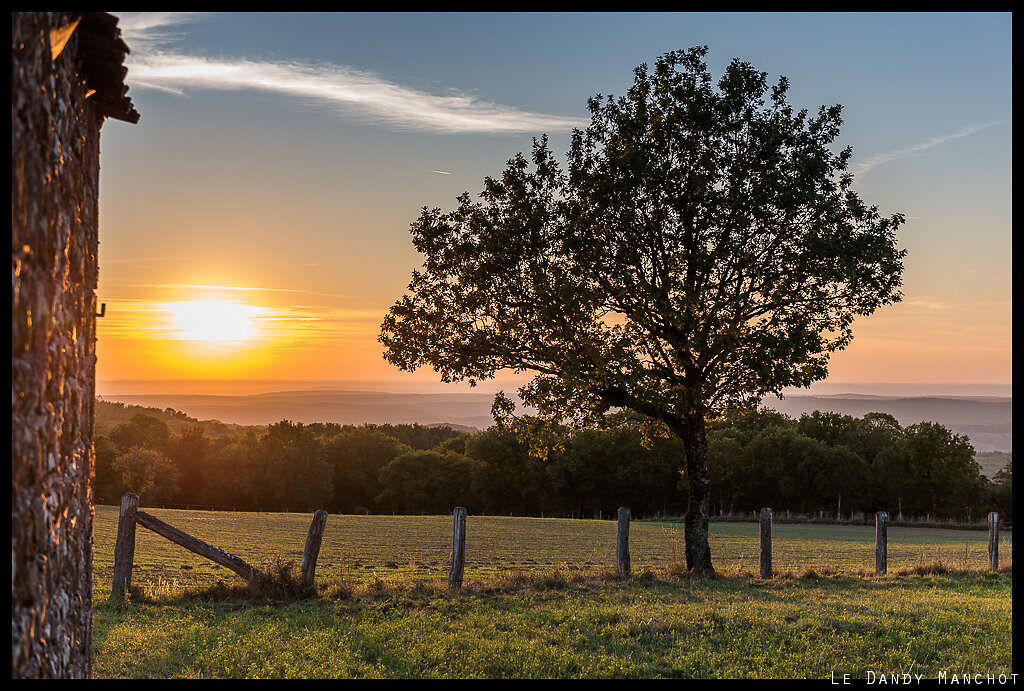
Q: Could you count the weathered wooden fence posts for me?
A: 7